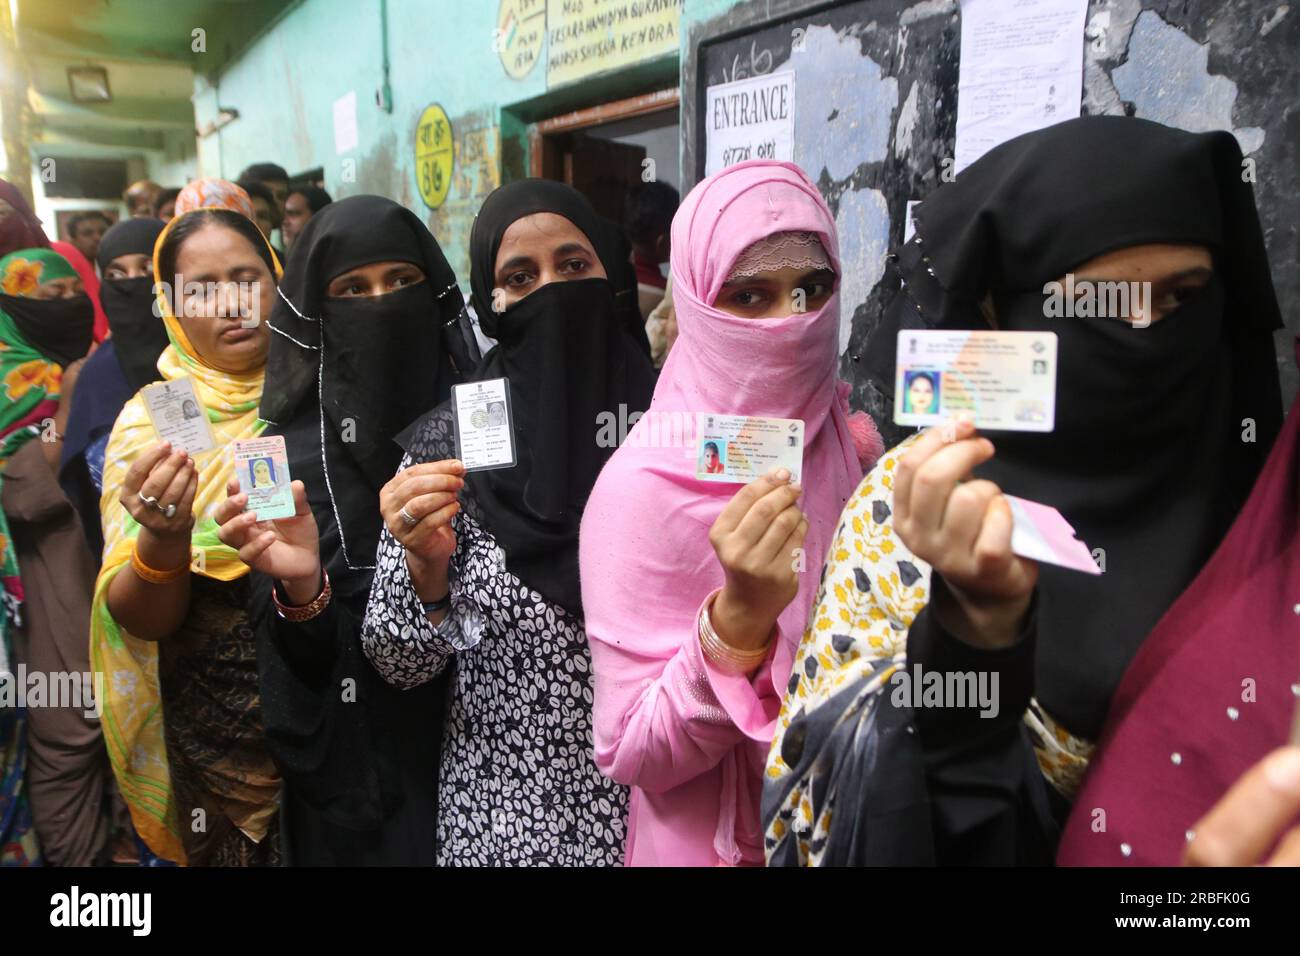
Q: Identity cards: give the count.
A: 5